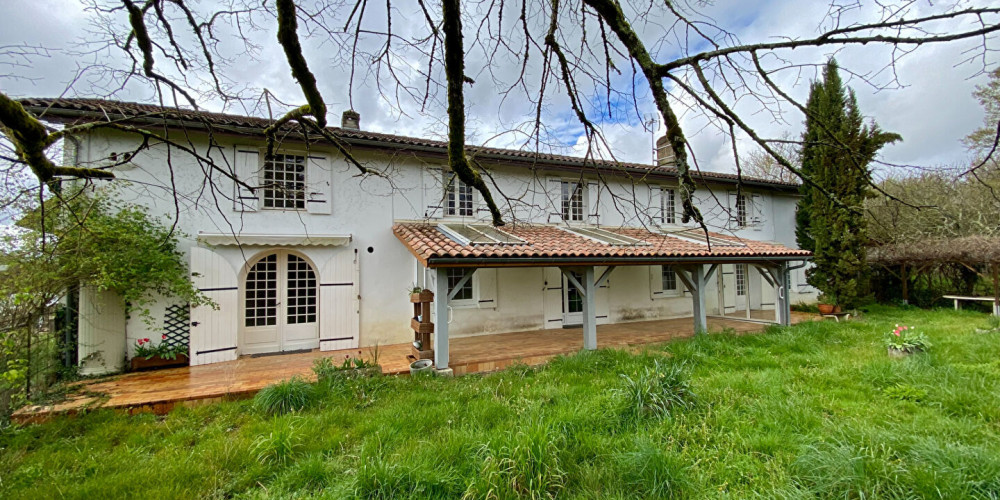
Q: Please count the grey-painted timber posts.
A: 4